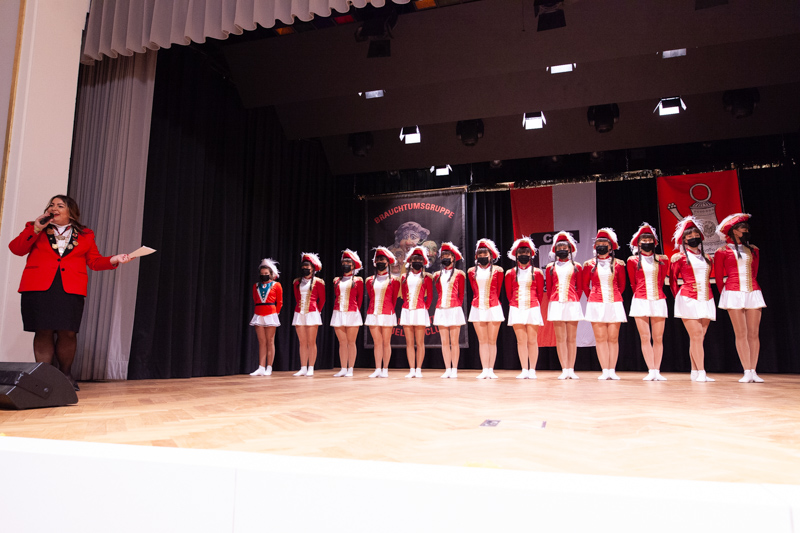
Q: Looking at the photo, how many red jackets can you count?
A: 14